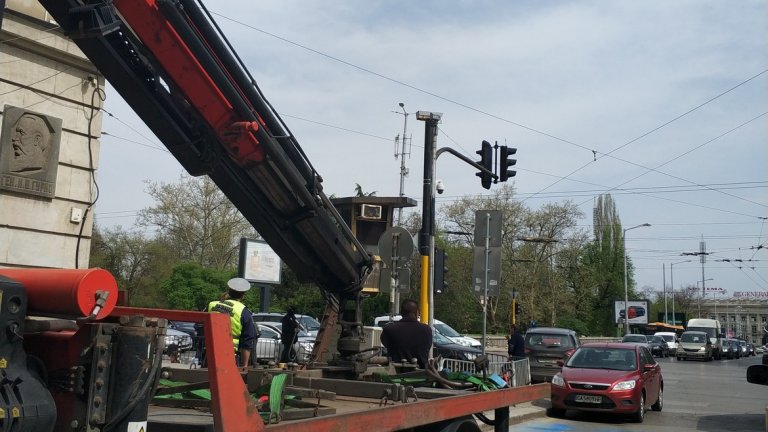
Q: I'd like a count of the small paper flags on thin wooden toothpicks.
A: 0